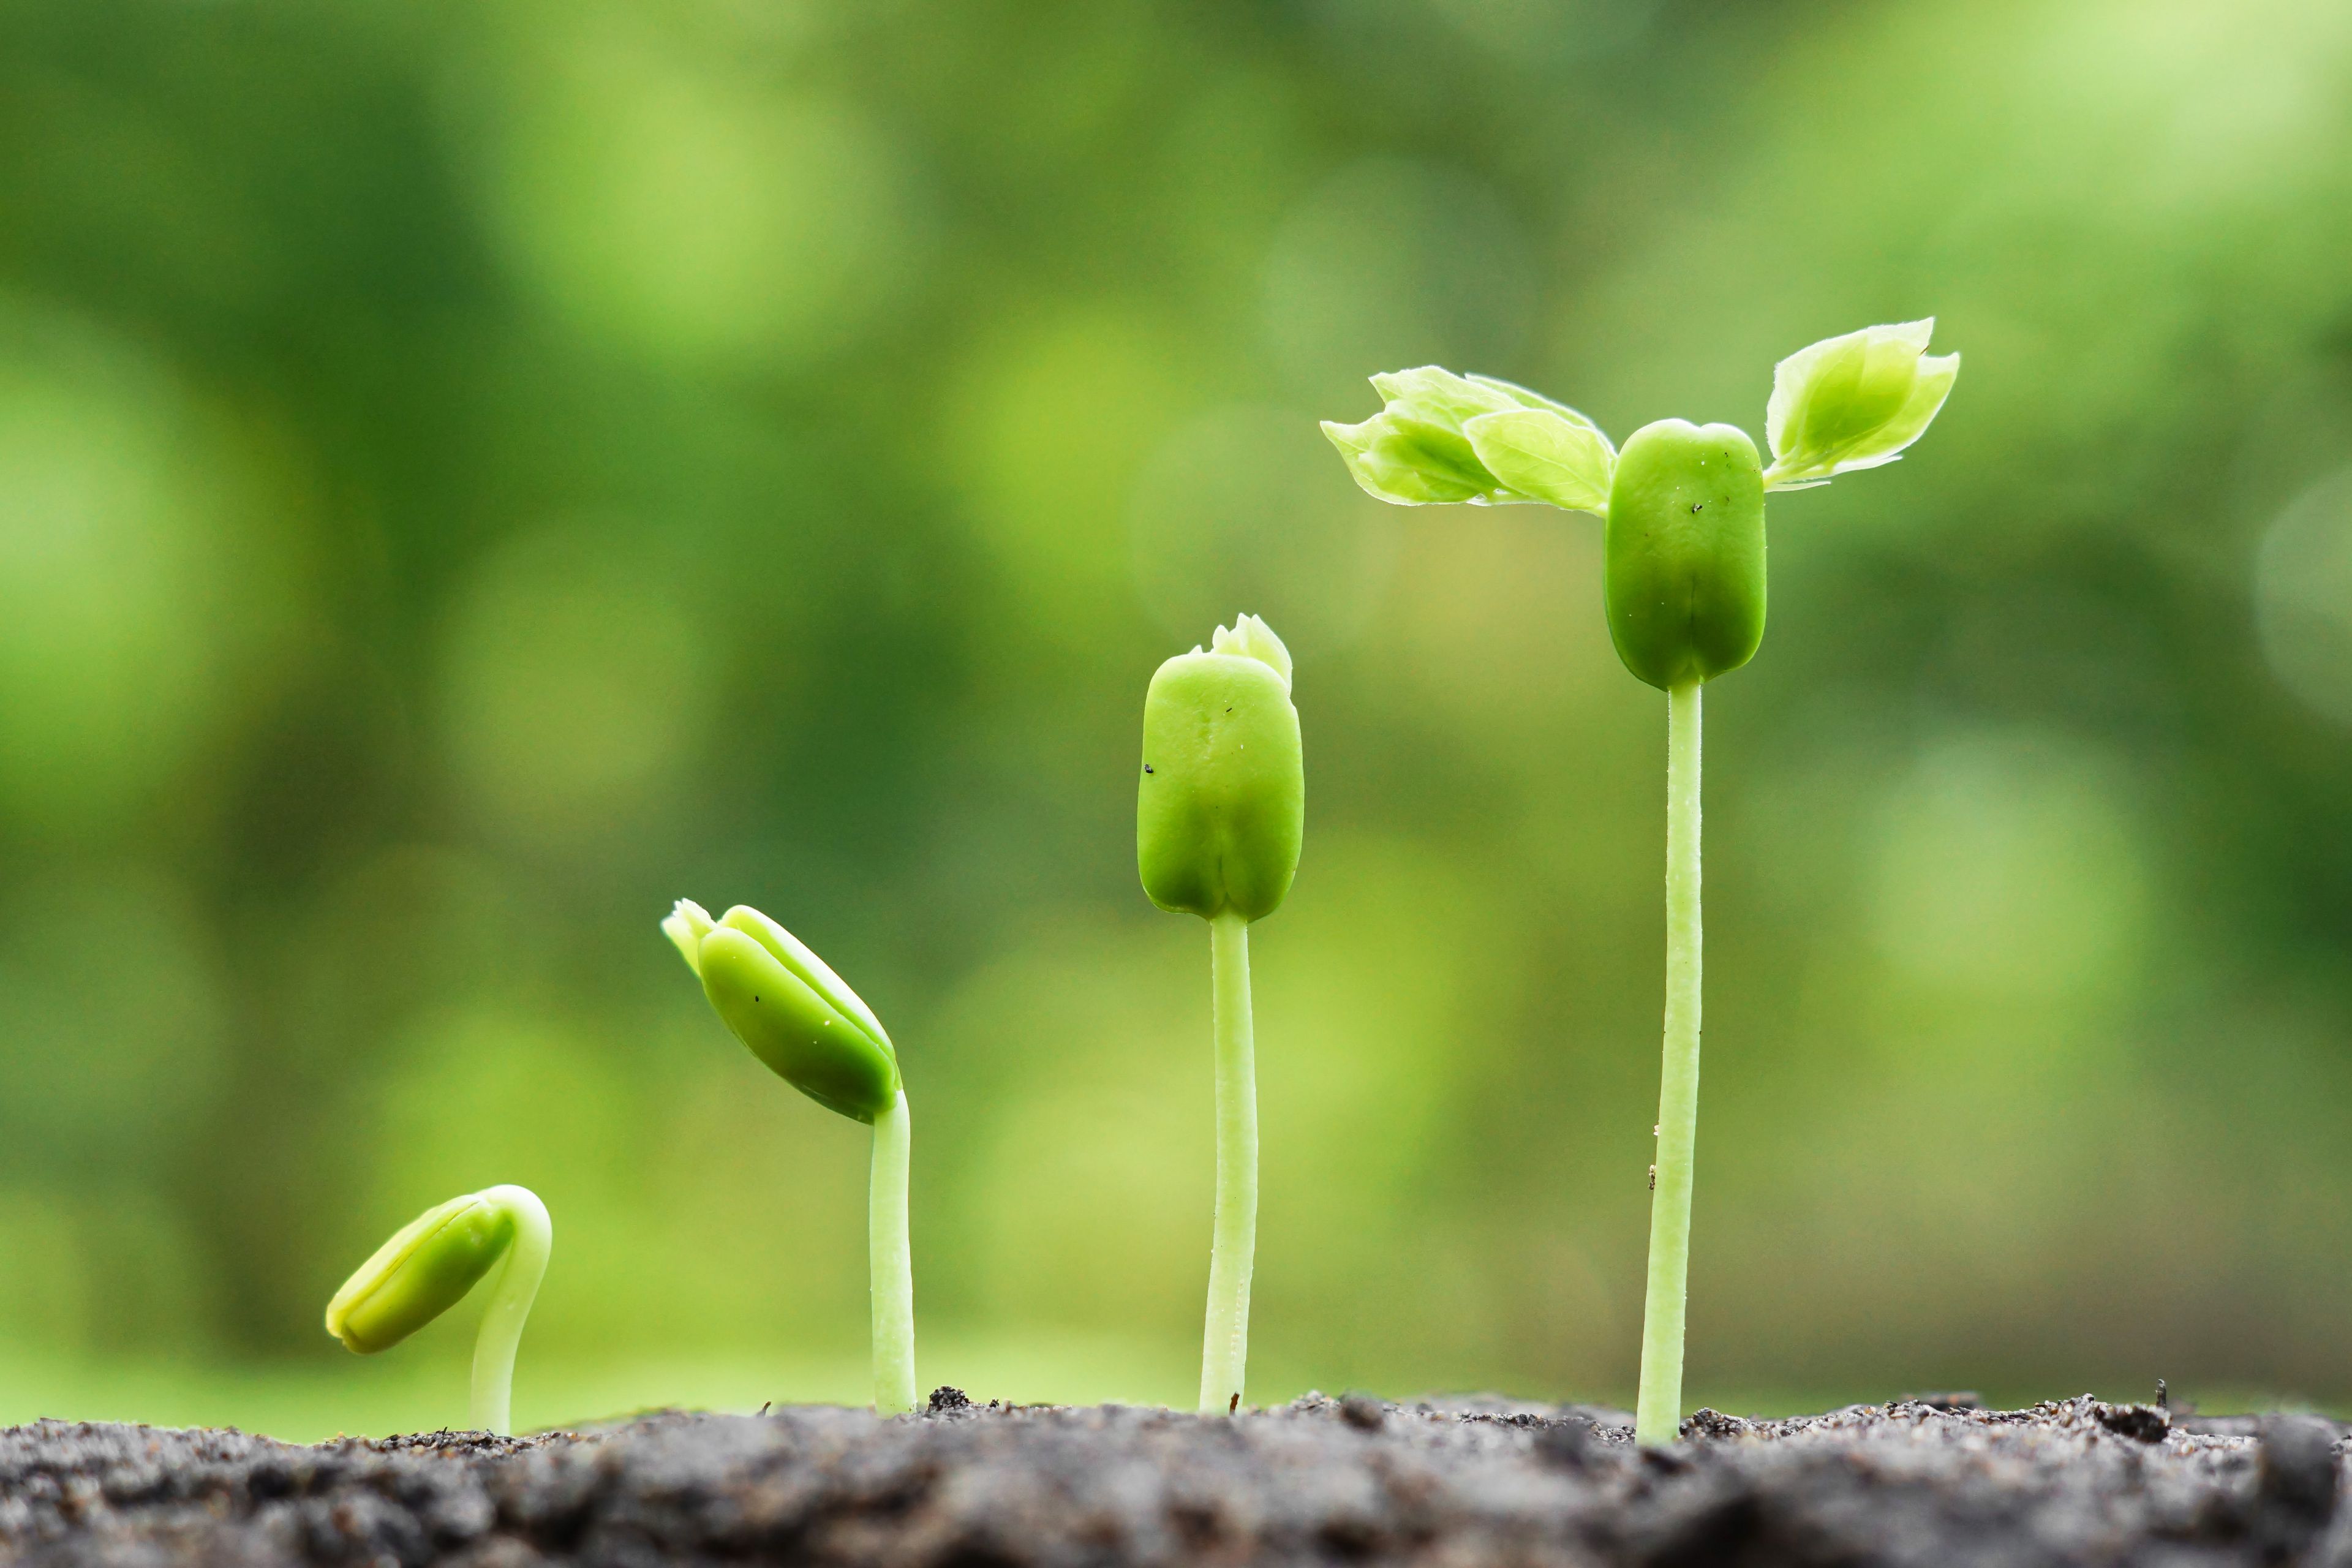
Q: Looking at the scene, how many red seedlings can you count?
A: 0